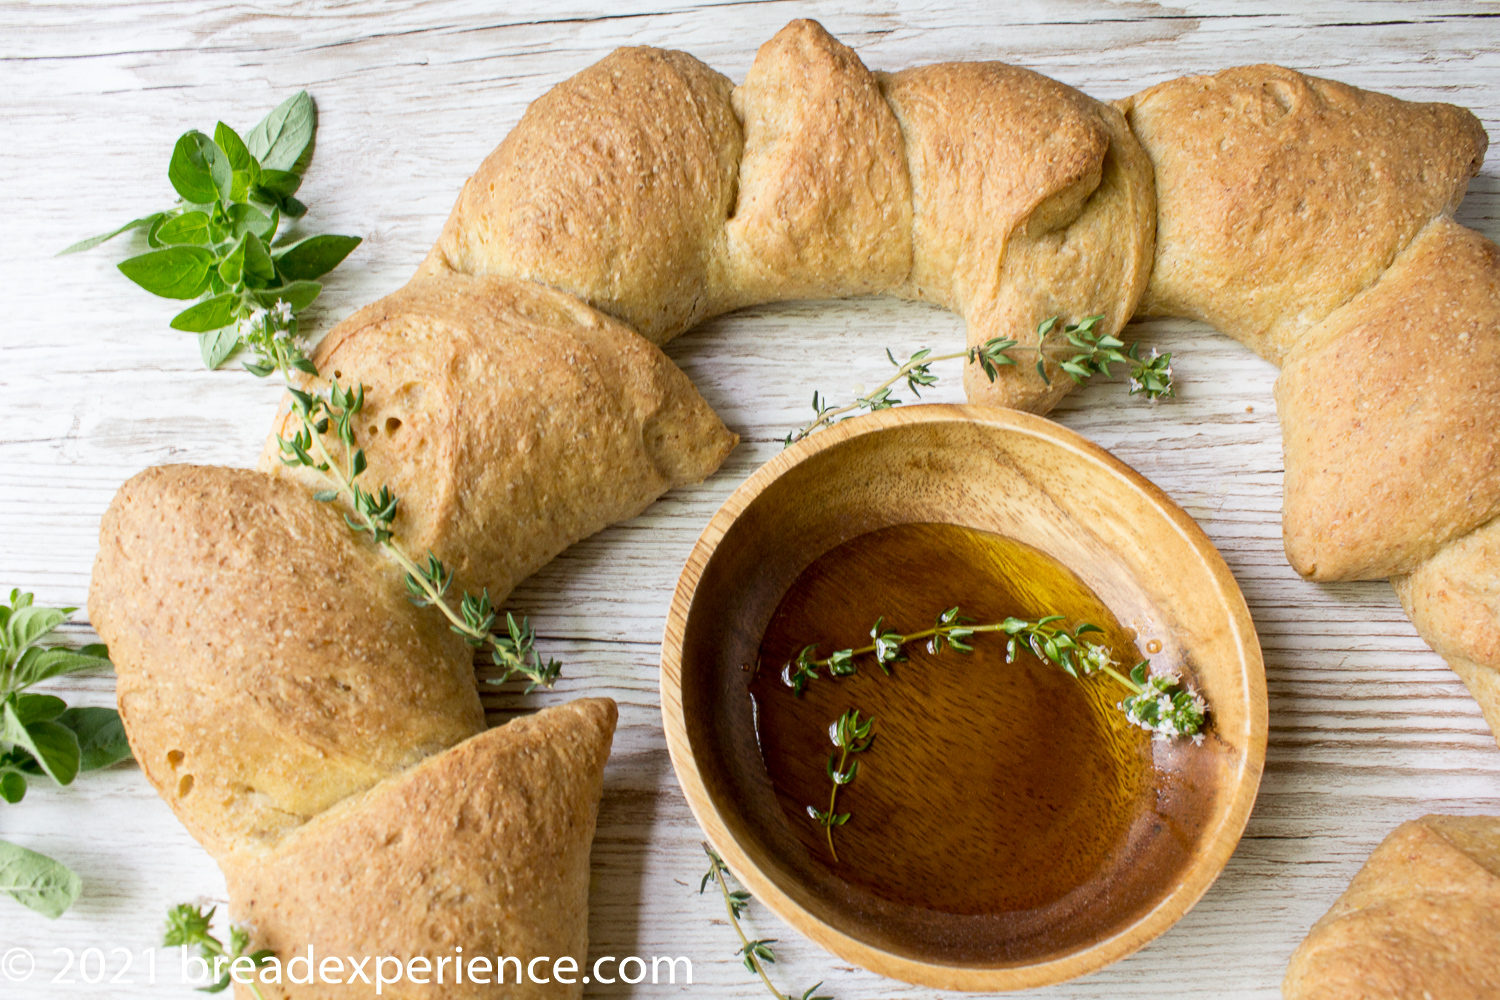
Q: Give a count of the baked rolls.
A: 10